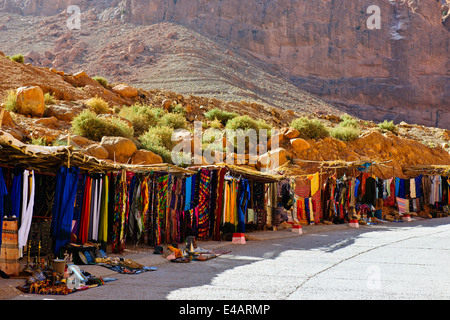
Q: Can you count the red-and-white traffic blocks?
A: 4